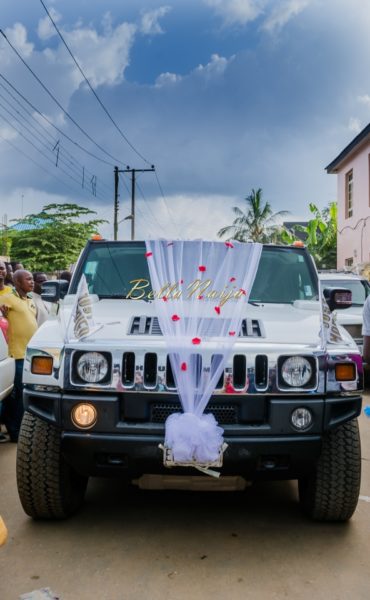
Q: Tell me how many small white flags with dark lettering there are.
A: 2